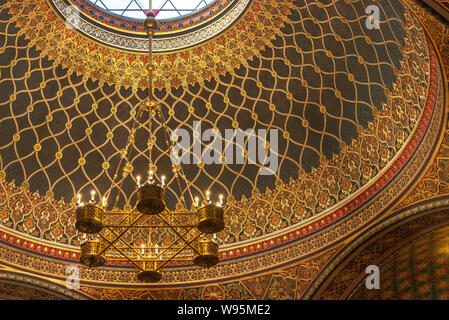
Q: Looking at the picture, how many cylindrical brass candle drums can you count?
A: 6